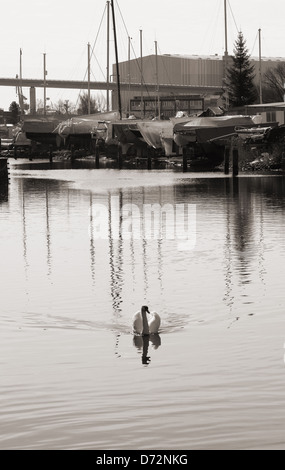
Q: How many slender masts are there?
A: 10